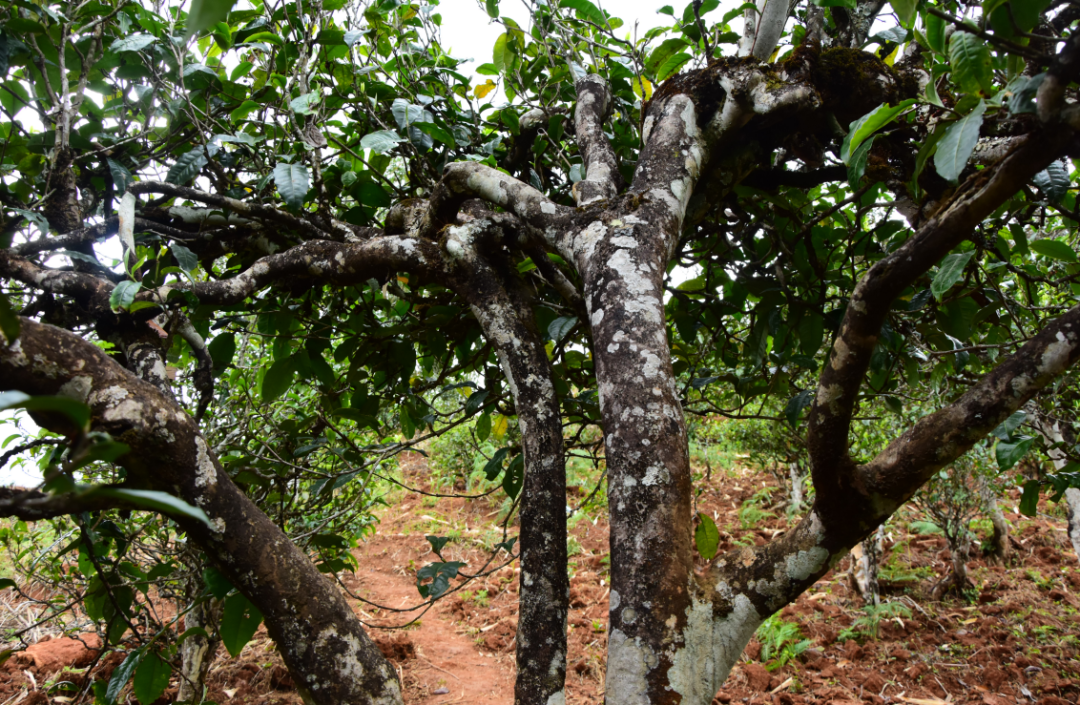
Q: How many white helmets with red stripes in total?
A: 0